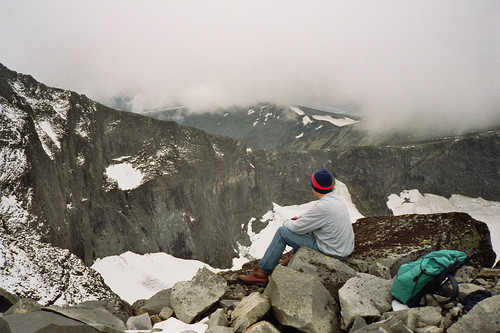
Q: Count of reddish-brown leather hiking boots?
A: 2